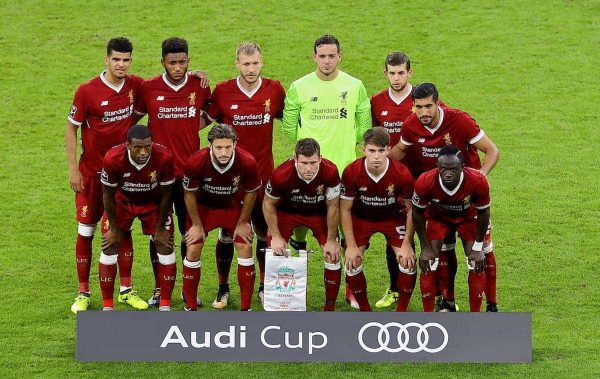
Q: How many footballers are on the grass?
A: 11